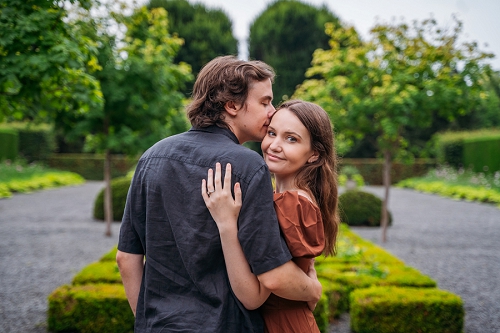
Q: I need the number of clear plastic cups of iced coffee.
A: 0